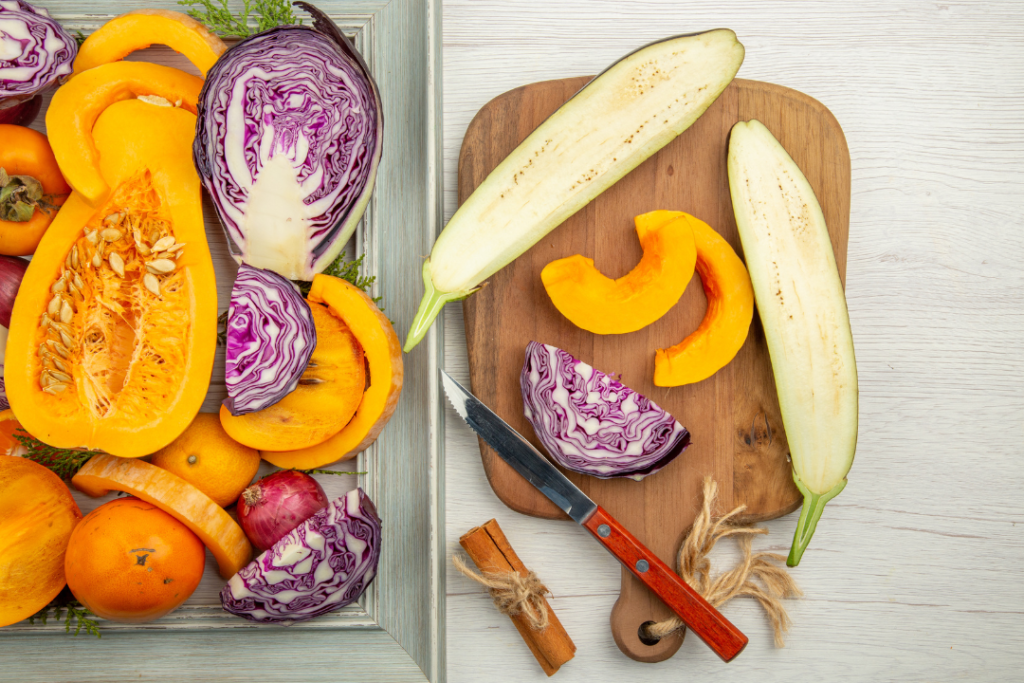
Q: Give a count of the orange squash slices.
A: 6